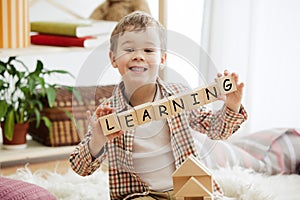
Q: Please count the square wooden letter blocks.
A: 8